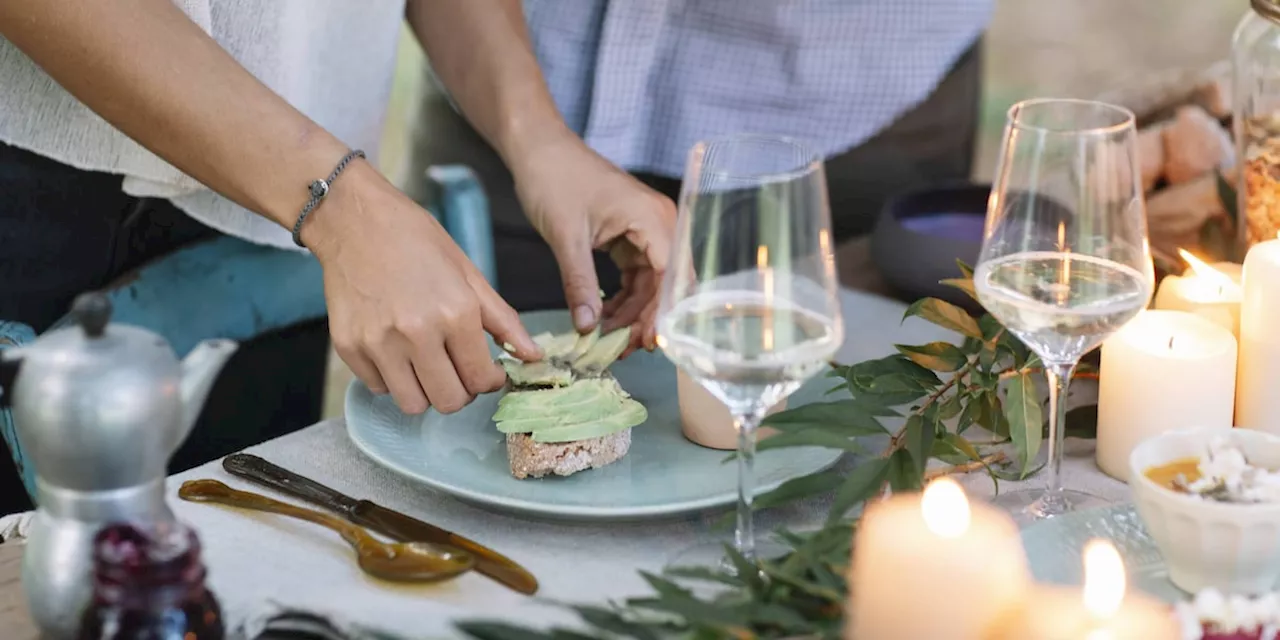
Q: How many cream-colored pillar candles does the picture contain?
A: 5